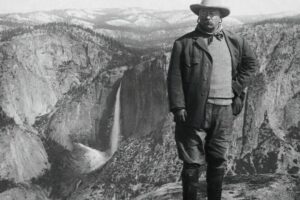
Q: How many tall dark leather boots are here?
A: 2